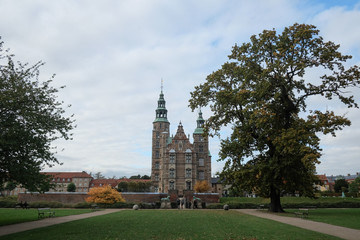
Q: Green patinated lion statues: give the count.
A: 2